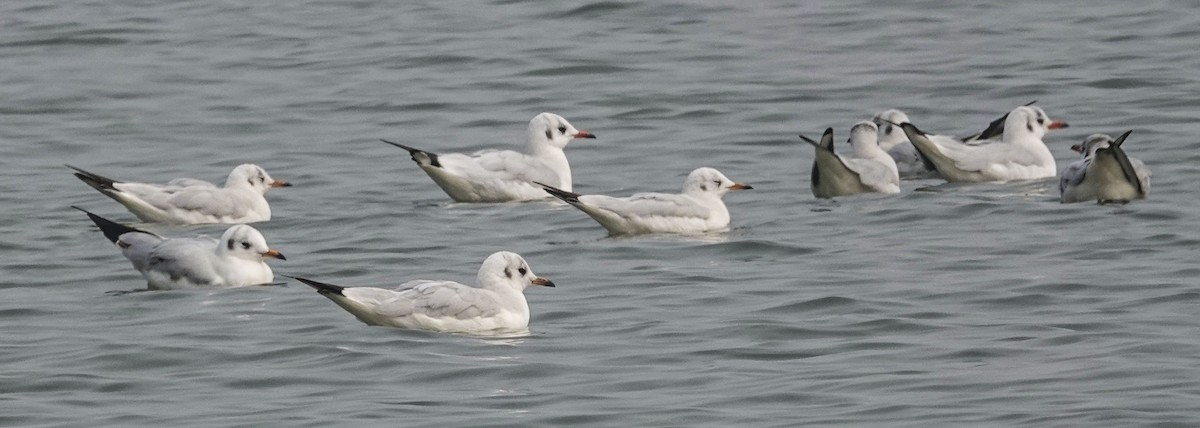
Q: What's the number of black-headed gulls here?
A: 9